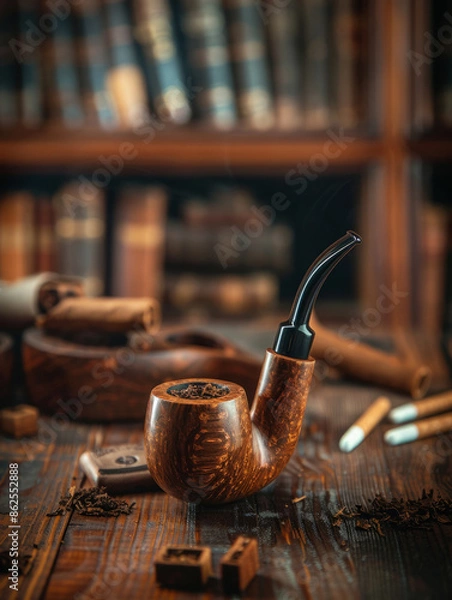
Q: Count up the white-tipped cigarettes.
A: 3